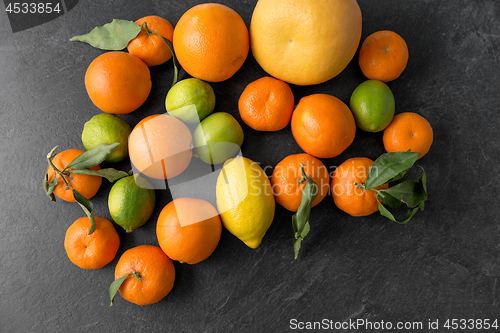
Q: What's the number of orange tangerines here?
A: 9